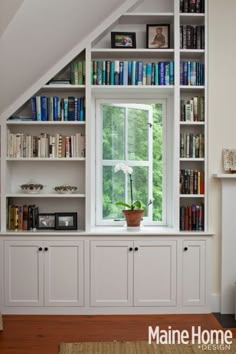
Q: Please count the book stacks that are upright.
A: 12